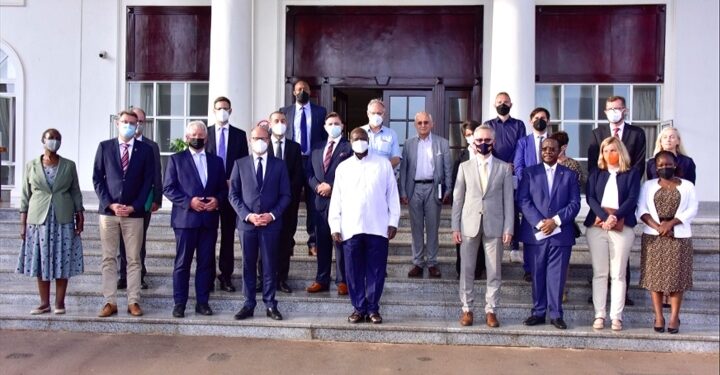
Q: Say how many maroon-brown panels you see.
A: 3